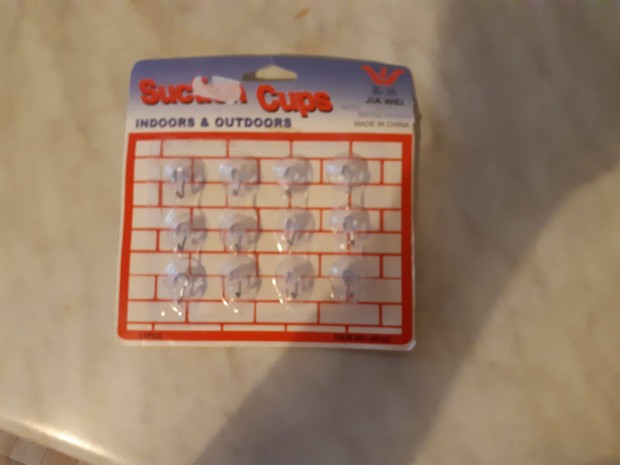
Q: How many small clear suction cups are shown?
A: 12